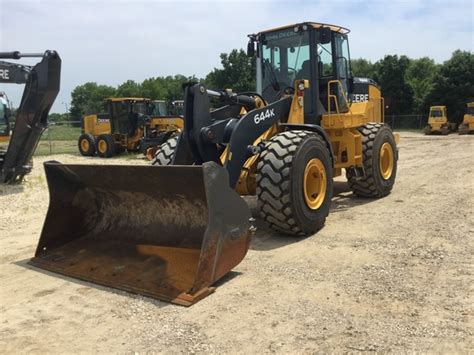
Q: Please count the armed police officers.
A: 0